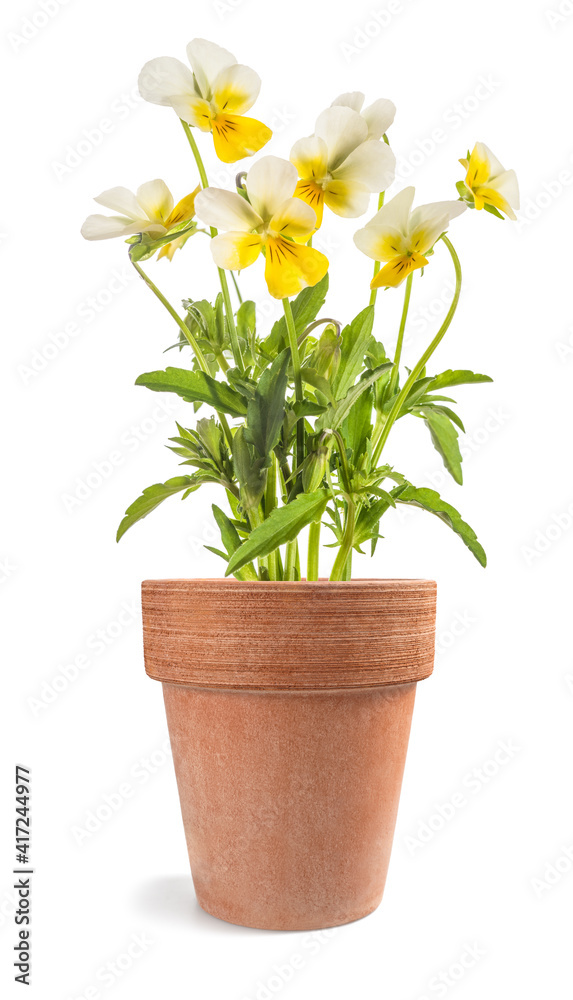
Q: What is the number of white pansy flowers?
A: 7